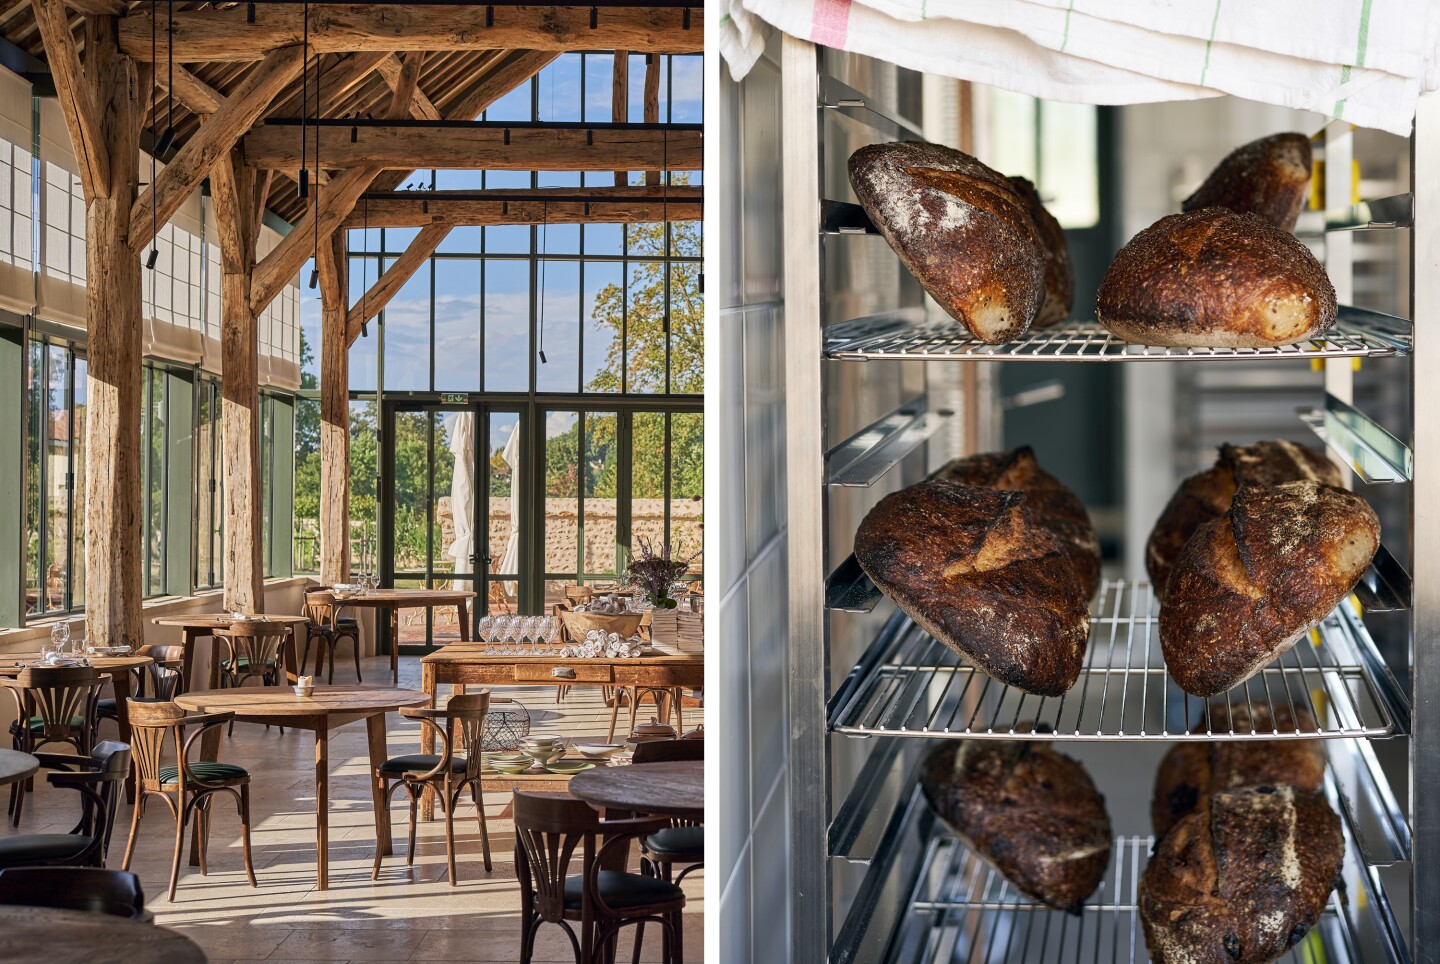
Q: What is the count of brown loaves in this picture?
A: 11